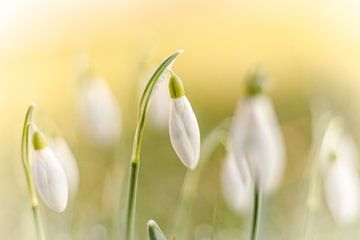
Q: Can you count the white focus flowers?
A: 2